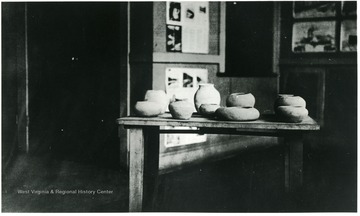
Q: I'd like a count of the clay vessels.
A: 9